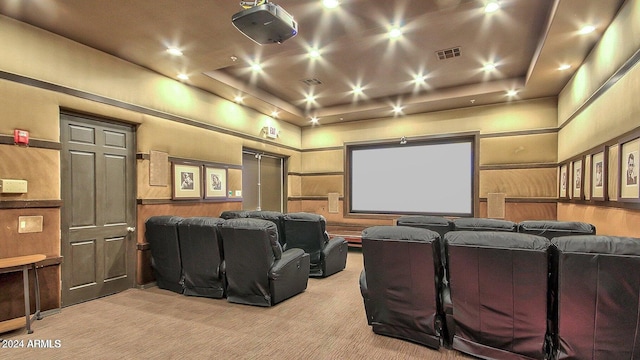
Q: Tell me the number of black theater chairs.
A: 12